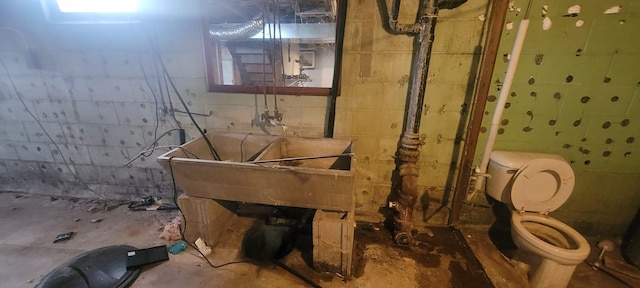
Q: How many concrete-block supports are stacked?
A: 2